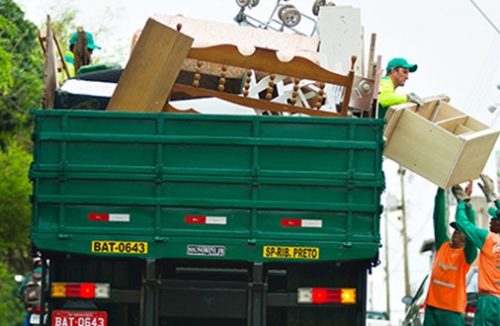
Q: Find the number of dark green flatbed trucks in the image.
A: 1